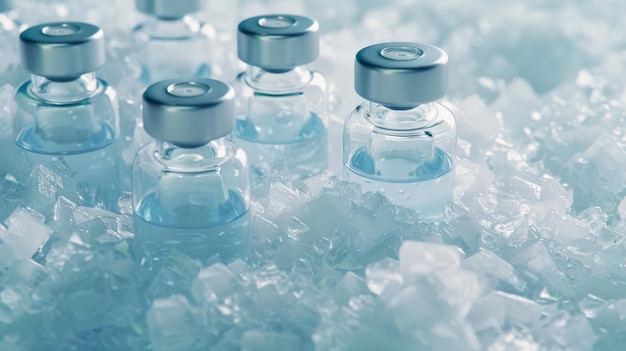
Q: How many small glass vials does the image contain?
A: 5